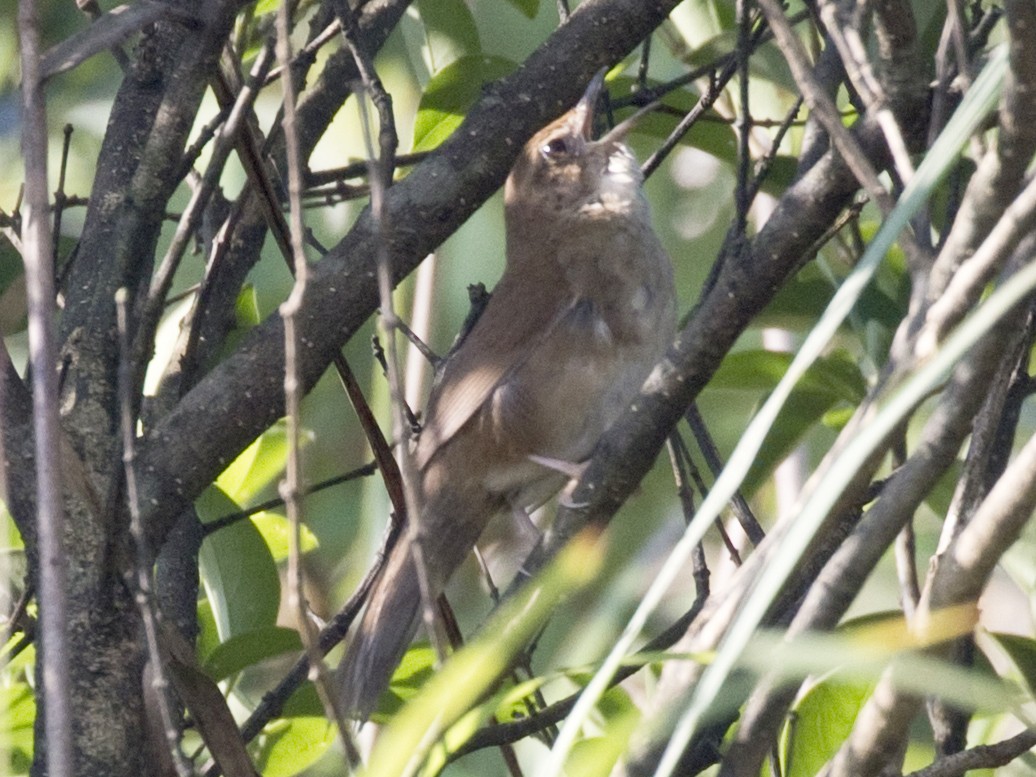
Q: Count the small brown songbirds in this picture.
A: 1